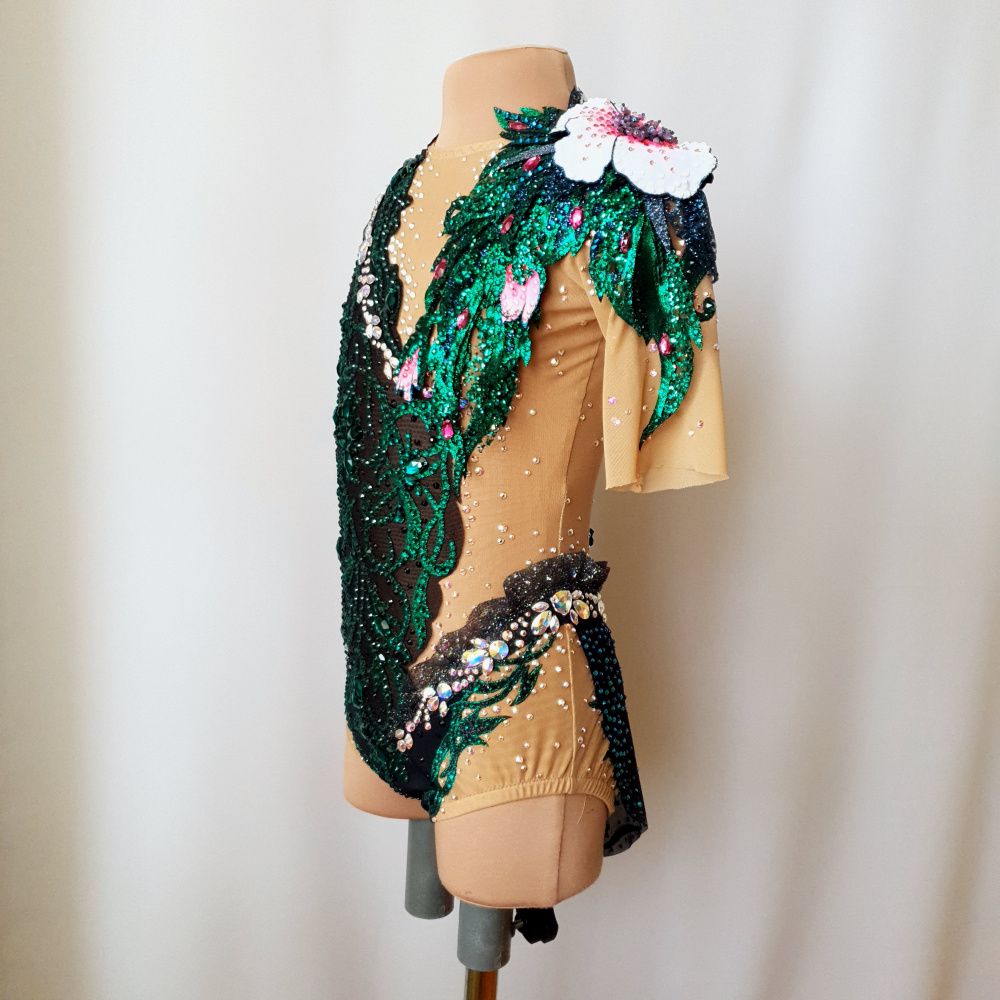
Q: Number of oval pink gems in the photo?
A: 9